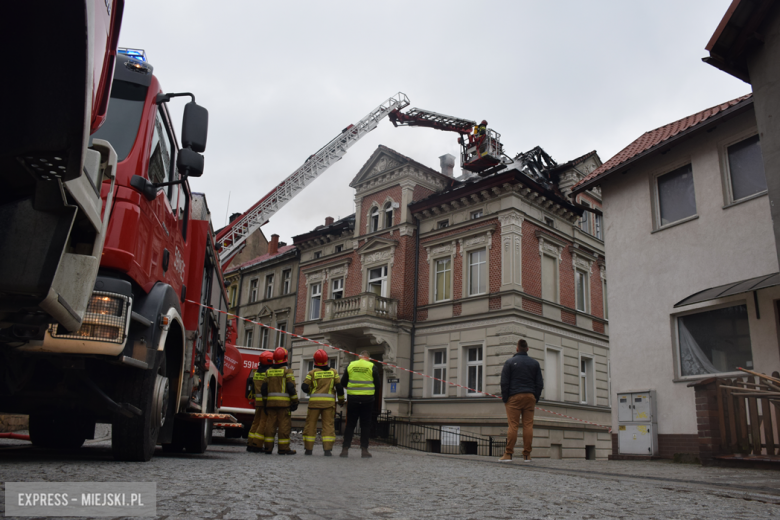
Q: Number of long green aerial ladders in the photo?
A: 0